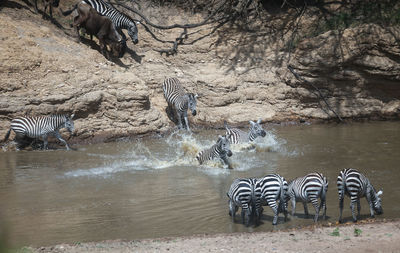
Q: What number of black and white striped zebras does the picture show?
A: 9